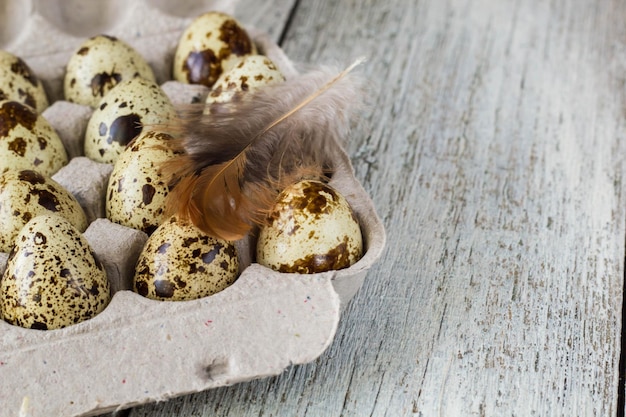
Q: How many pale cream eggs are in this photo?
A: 11